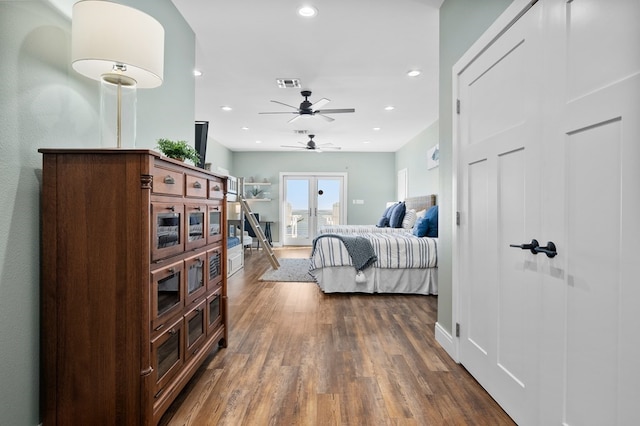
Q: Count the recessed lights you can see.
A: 9